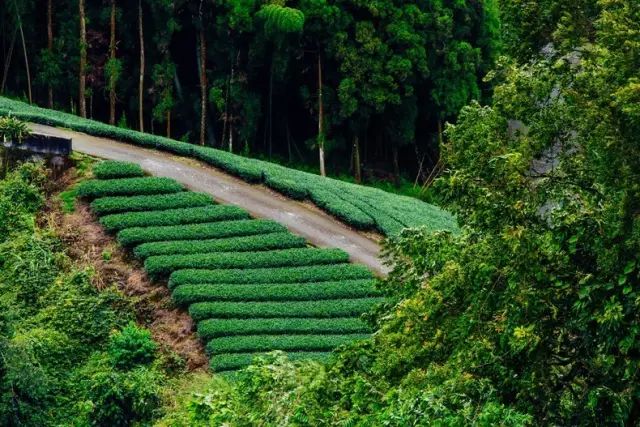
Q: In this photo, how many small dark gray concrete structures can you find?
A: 1